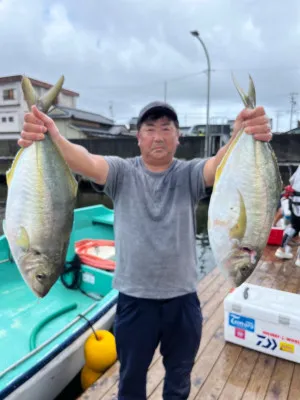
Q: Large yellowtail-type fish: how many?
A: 2